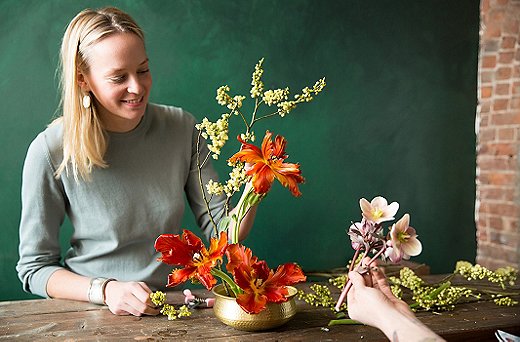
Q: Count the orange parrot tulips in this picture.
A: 3